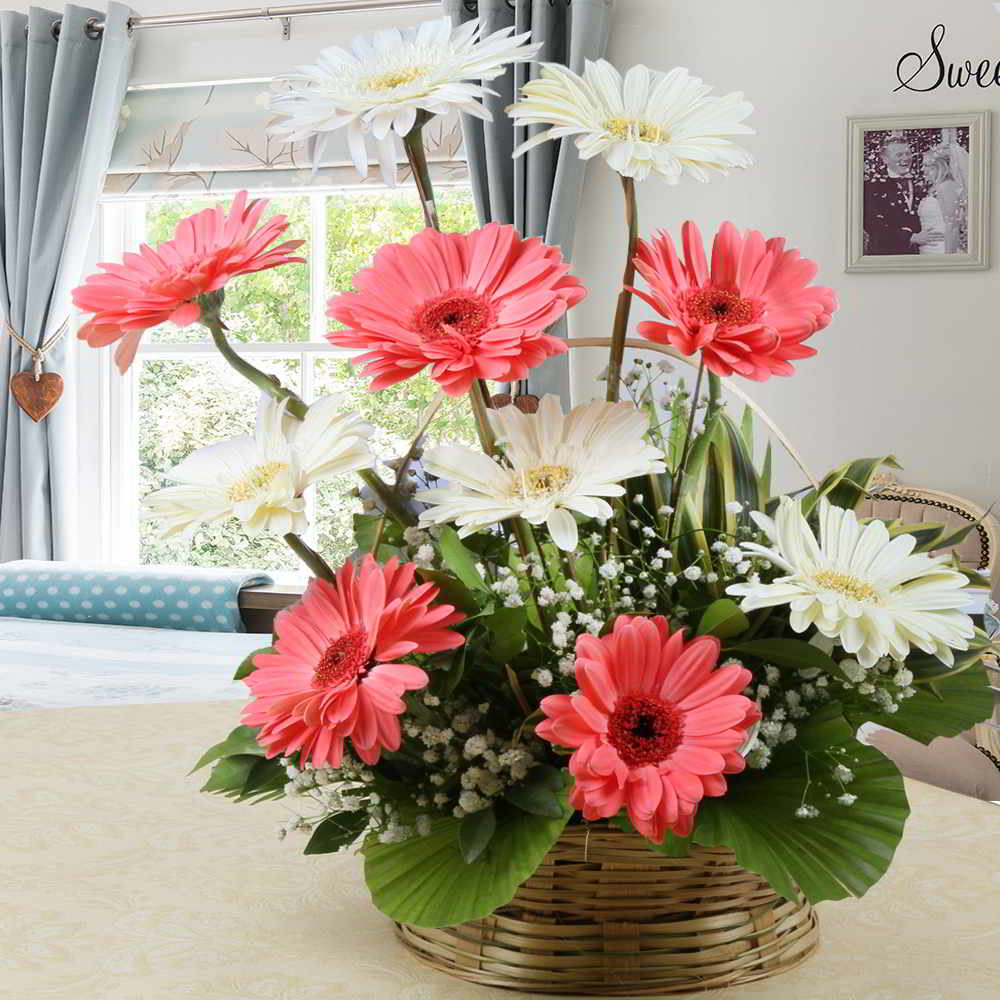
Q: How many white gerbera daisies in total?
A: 5